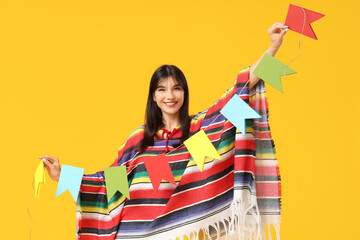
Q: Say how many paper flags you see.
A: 8